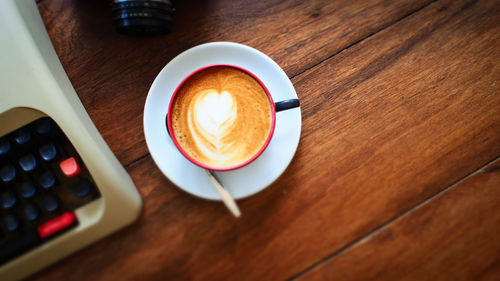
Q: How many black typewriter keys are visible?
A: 13